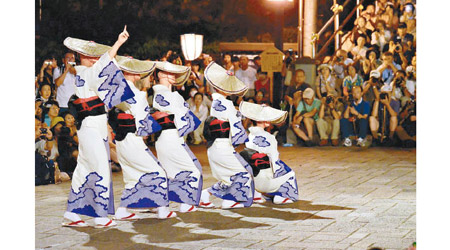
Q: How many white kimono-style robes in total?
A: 5